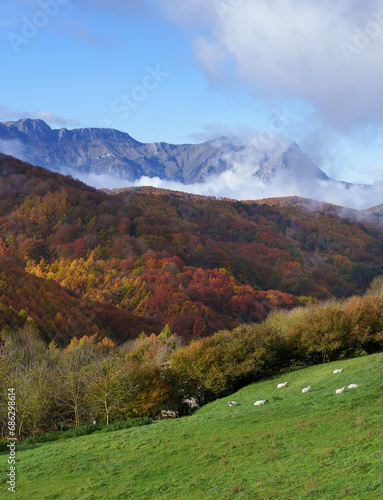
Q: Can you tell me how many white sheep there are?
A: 7